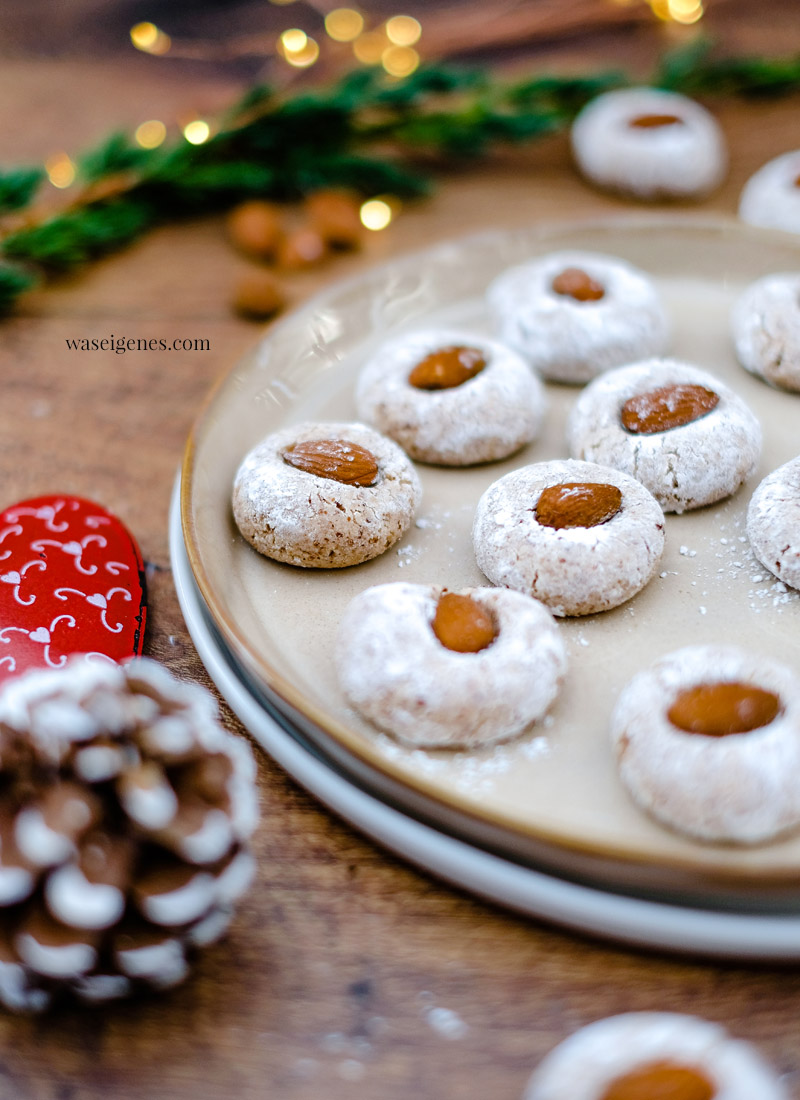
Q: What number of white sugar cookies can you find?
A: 12